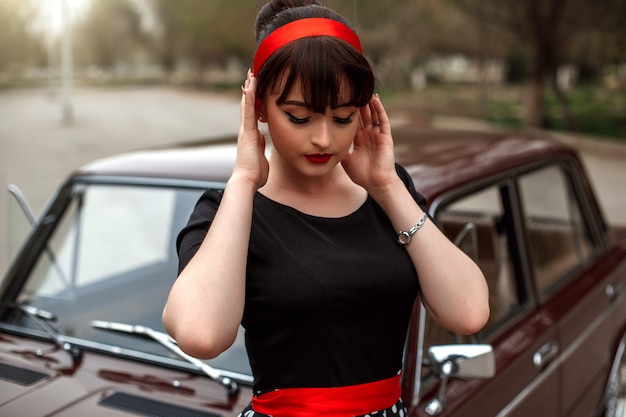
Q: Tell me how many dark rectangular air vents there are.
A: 2